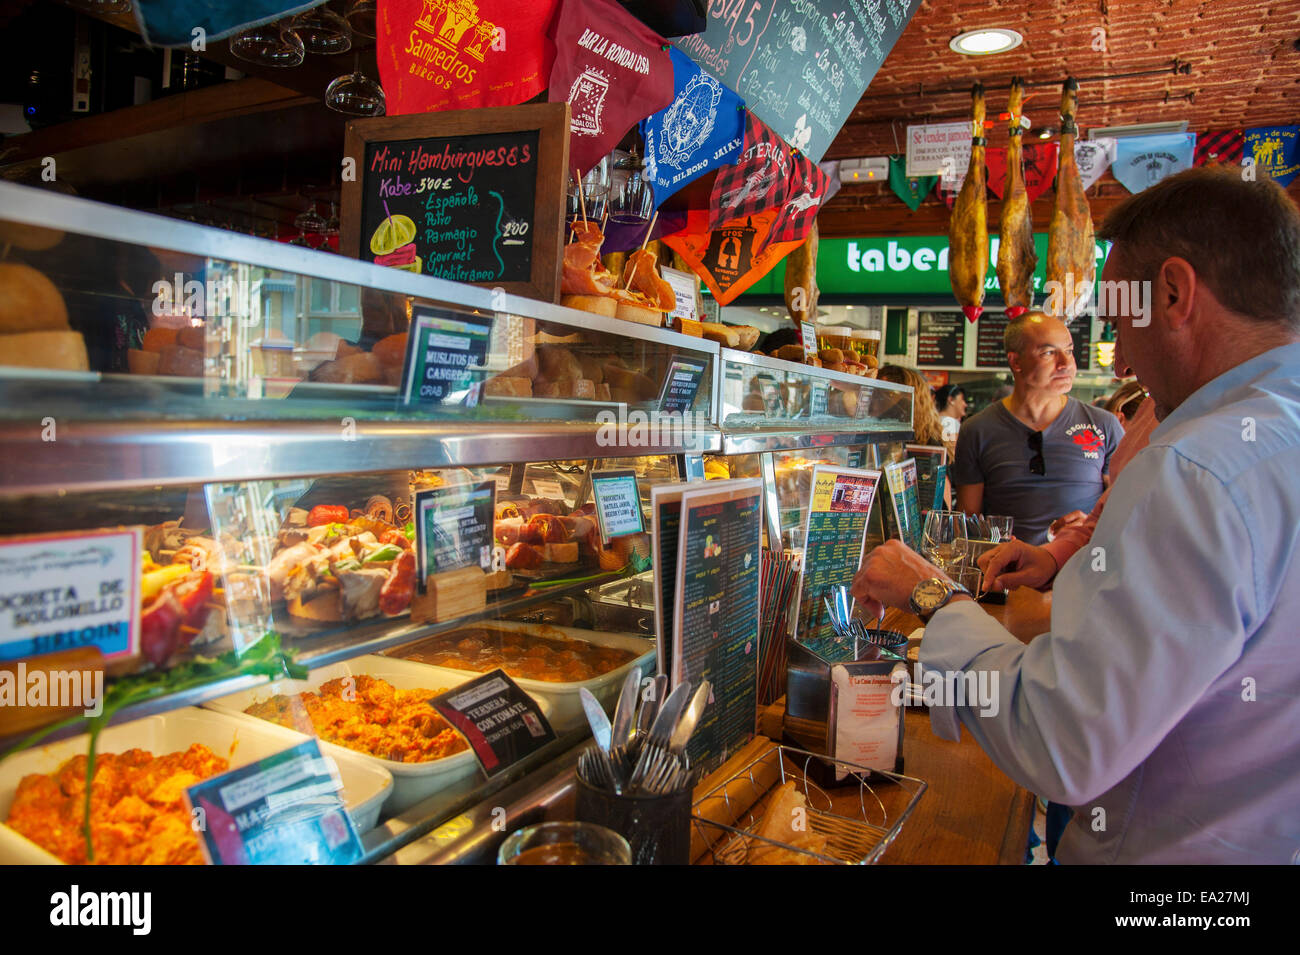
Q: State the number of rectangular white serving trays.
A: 3